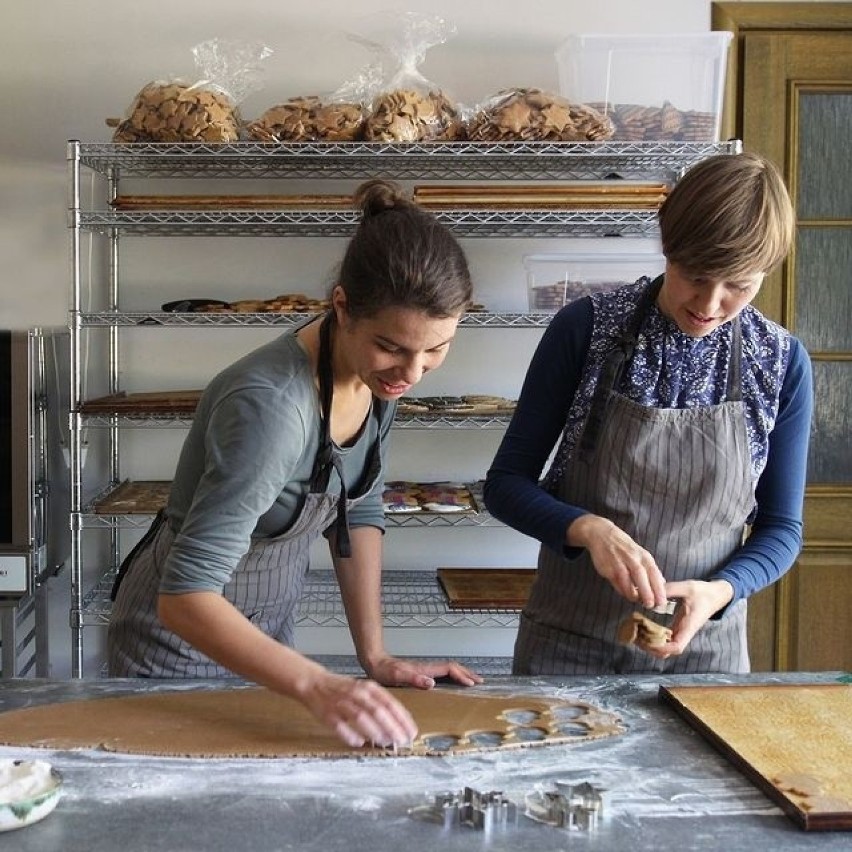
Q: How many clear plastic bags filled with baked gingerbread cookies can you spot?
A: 4